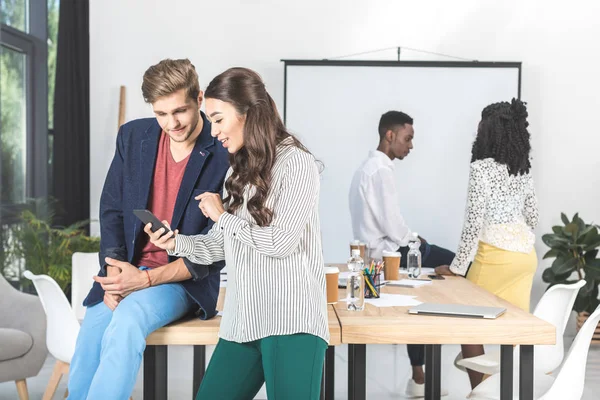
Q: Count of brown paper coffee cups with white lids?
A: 3